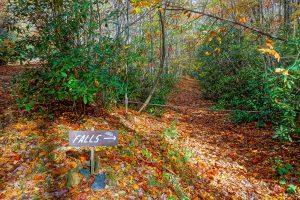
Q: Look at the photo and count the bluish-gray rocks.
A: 2